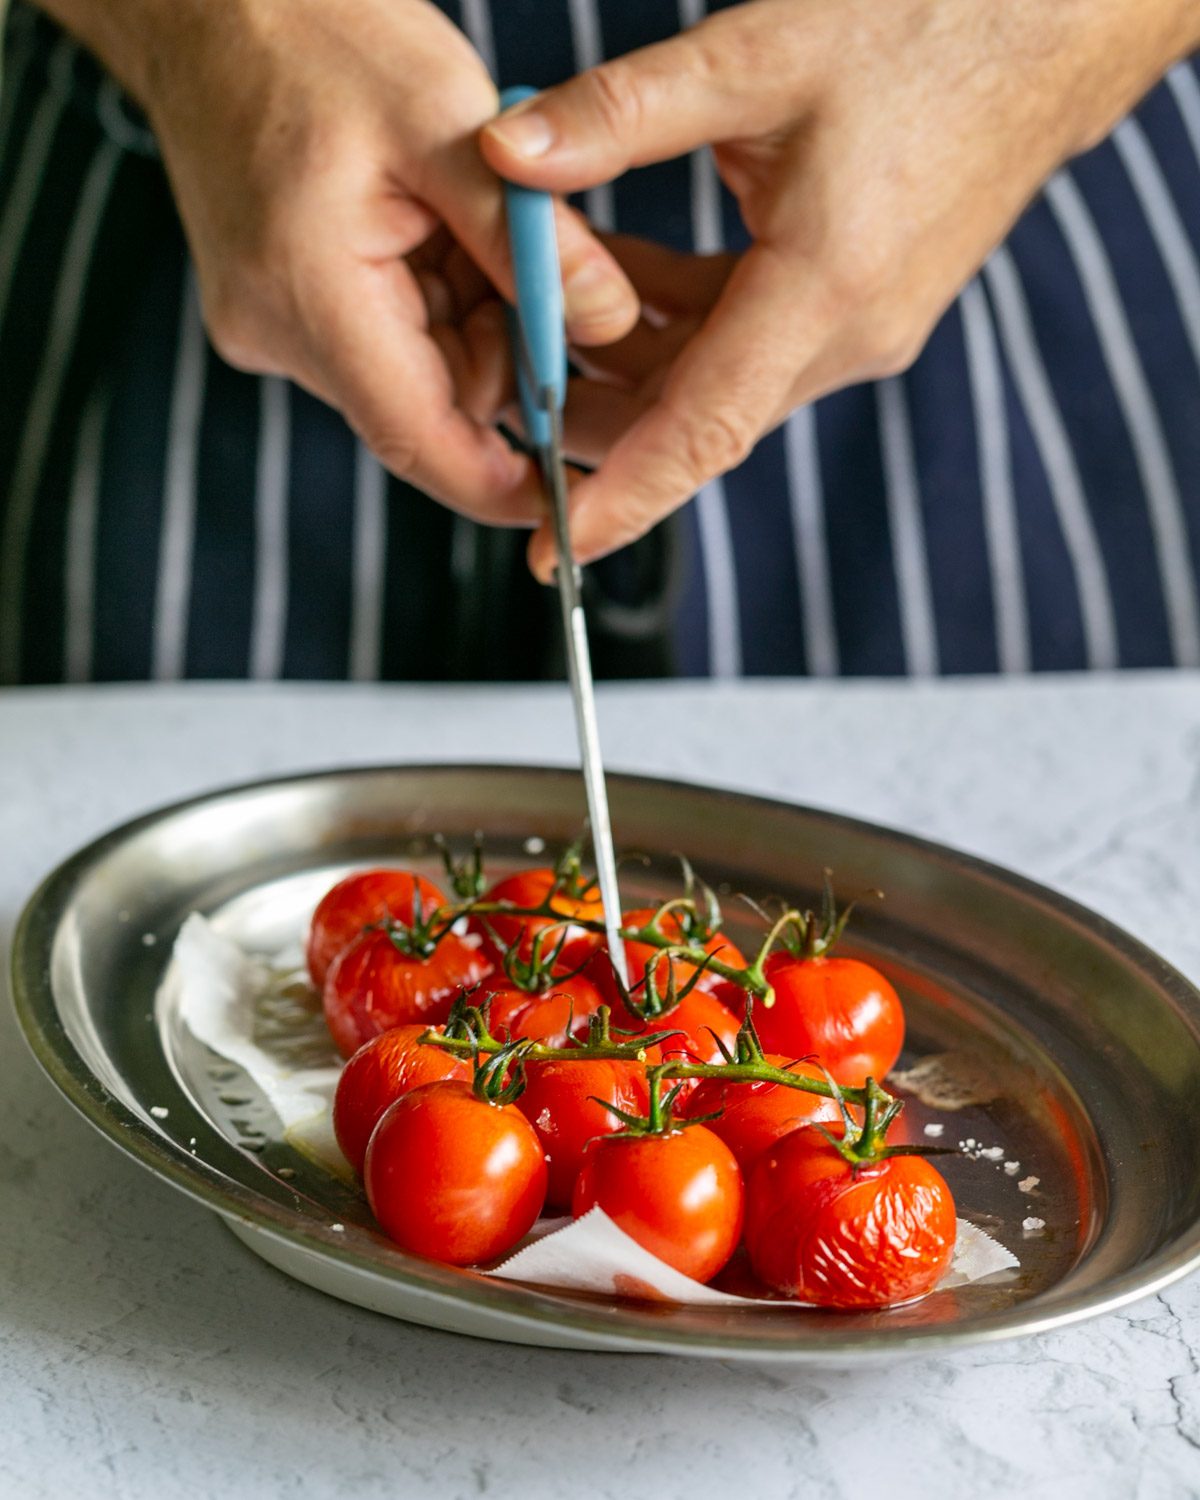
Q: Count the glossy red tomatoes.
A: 13